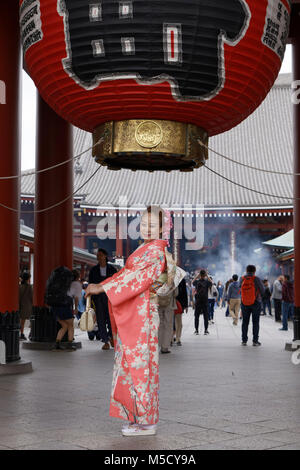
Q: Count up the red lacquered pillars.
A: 3